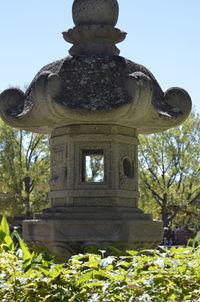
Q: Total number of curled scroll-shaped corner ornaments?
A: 4